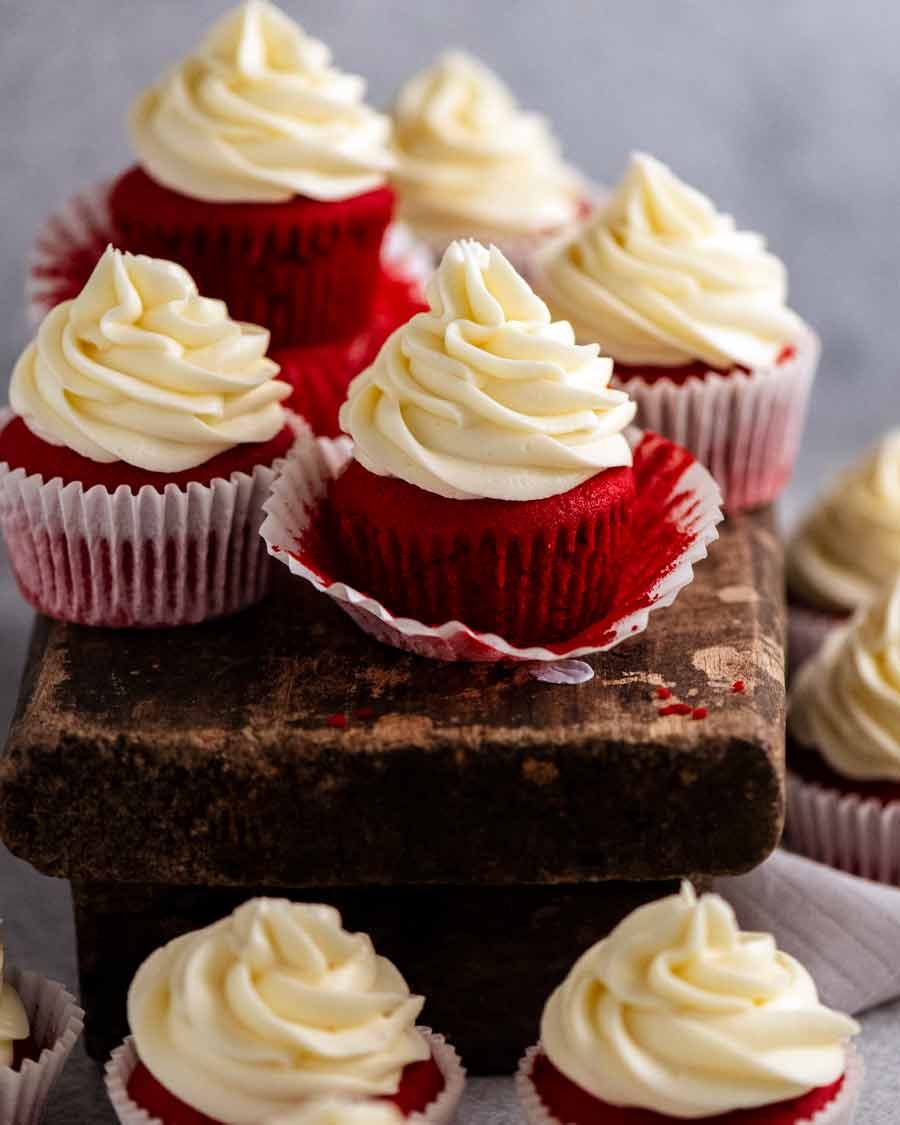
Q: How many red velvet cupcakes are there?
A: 10